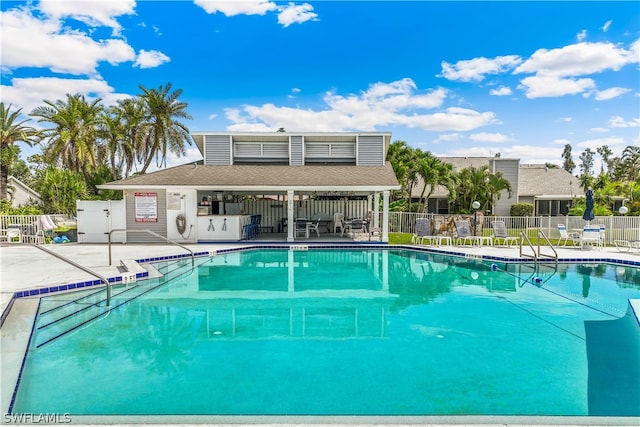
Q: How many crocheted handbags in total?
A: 0